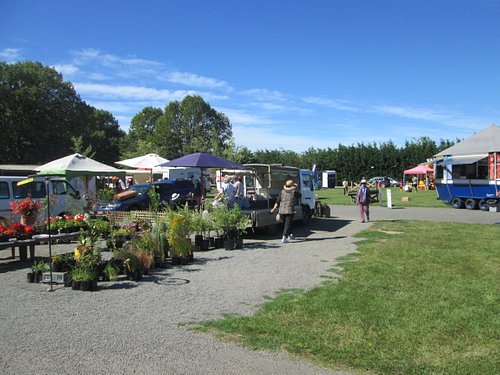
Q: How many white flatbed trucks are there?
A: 1